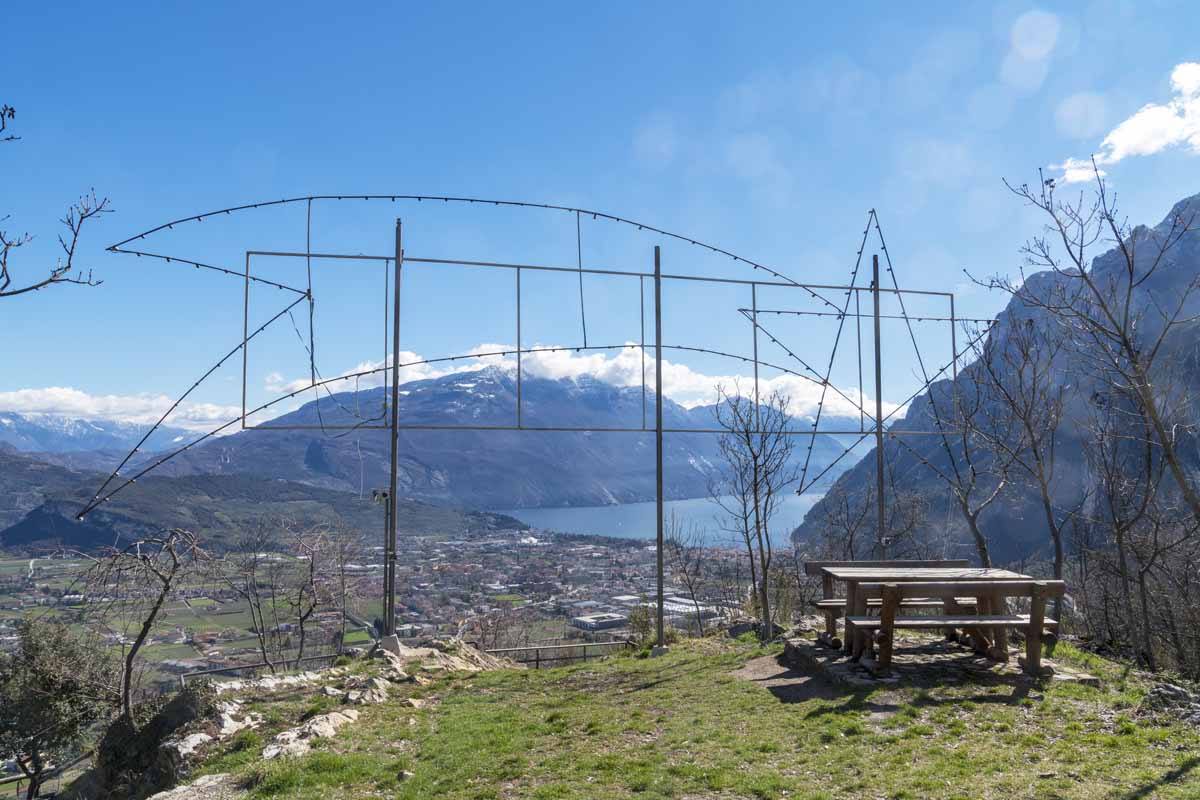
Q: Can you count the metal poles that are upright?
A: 3